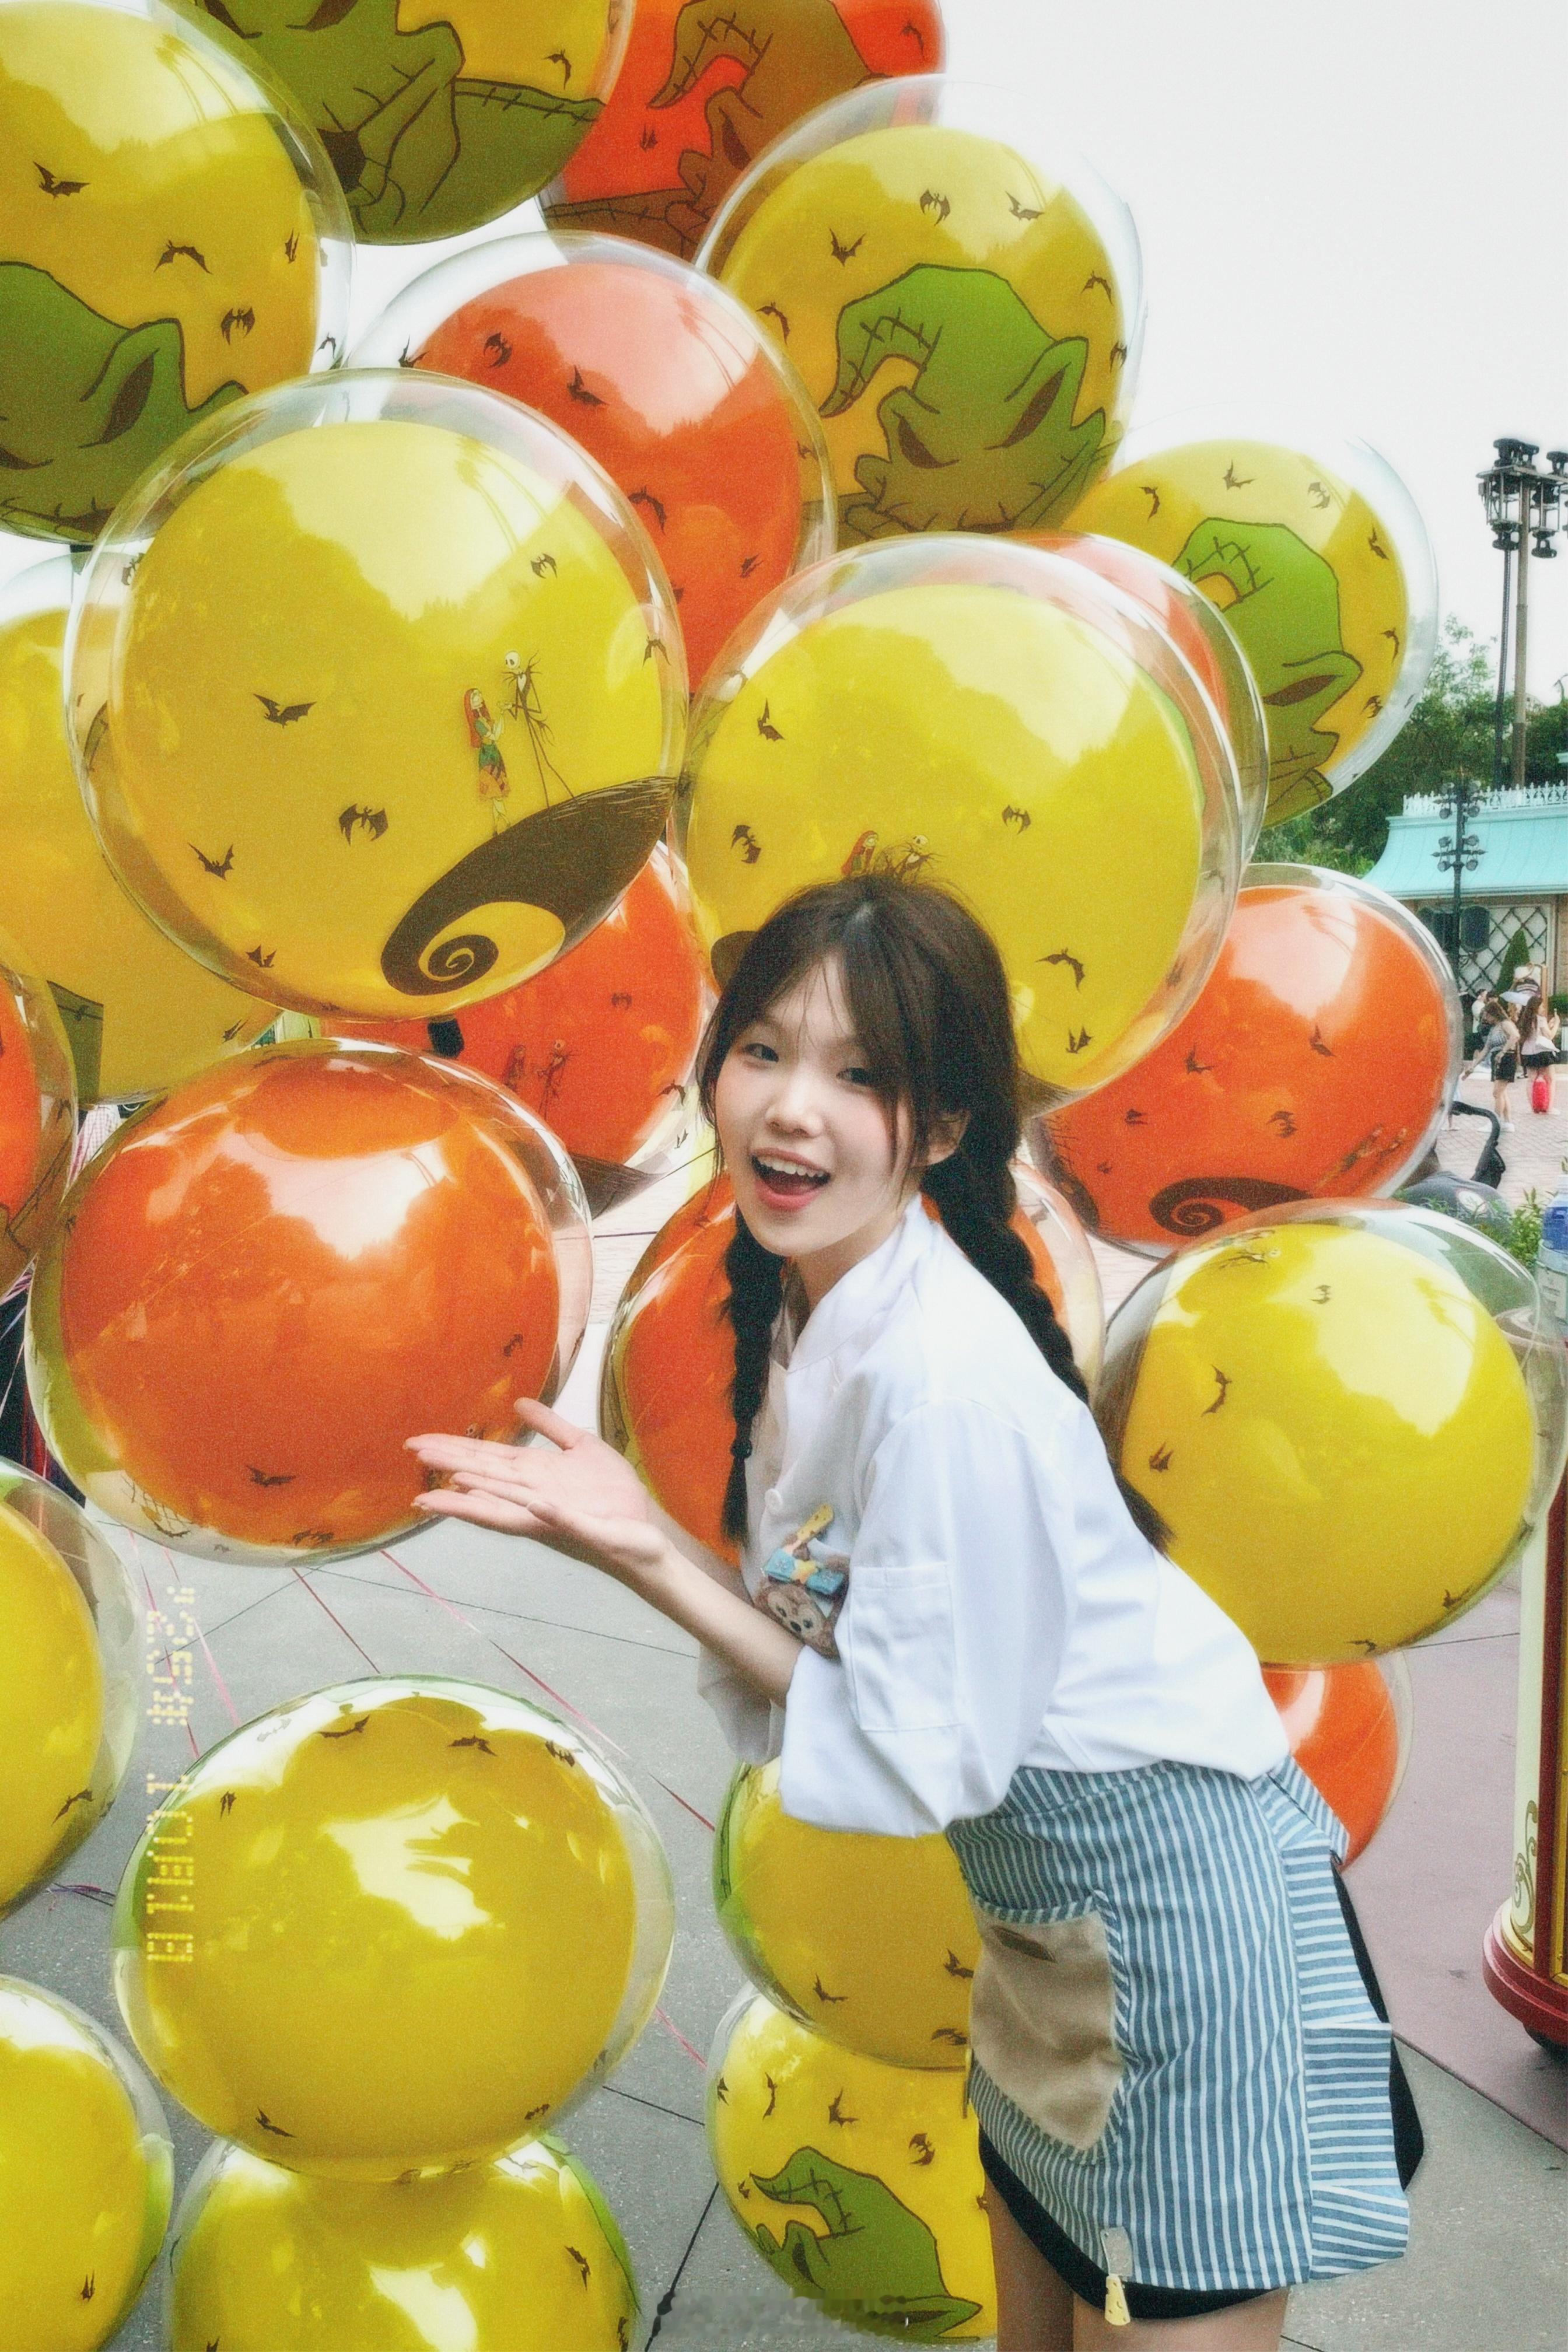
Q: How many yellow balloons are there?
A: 14